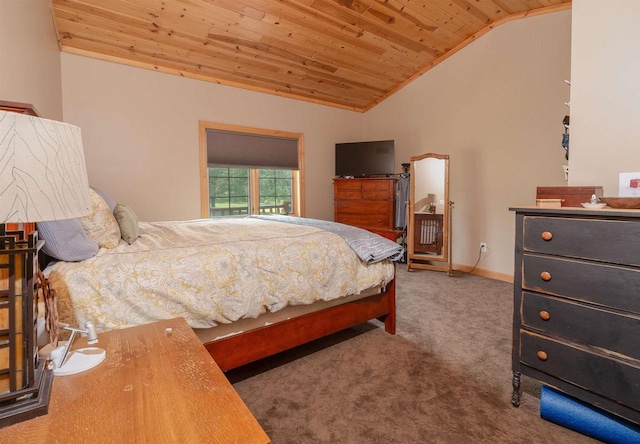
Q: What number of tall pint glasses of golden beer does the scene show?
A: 0